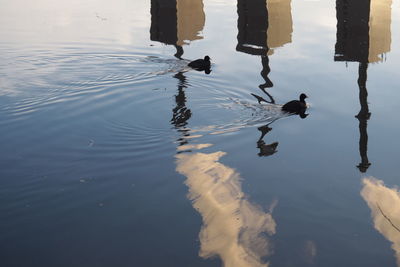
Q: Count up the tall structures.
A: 3